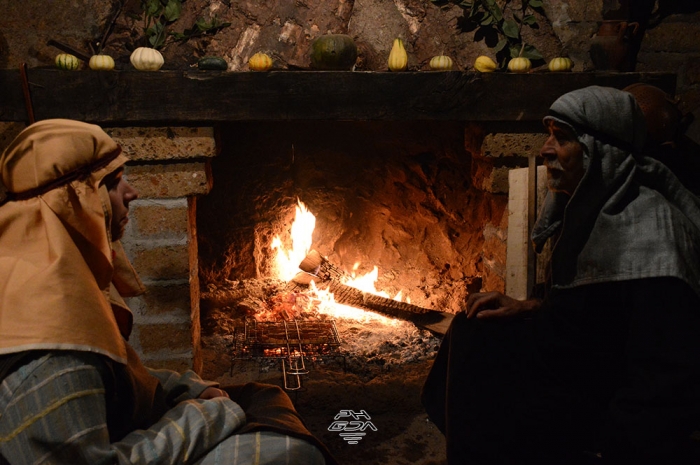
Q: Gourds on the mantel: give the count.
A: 11